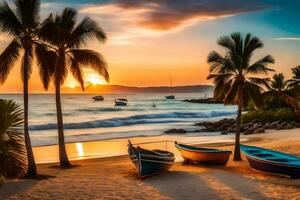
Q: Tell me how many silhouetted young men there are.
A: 0